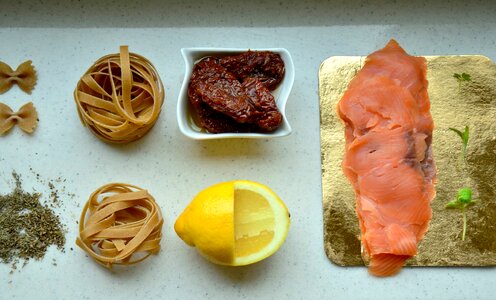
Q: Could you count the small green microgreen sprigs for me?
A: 3